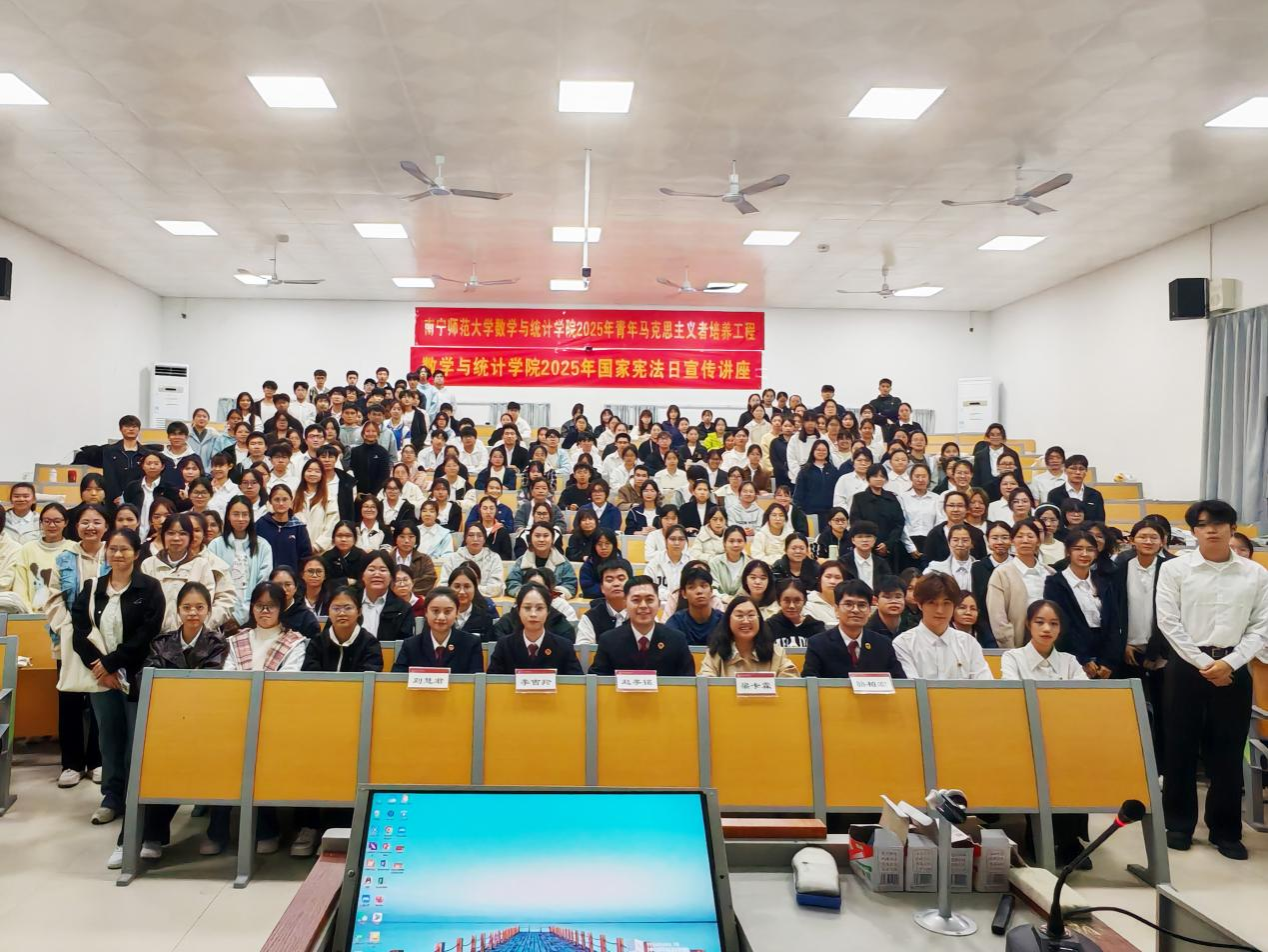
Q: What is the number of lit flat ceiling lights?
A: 15